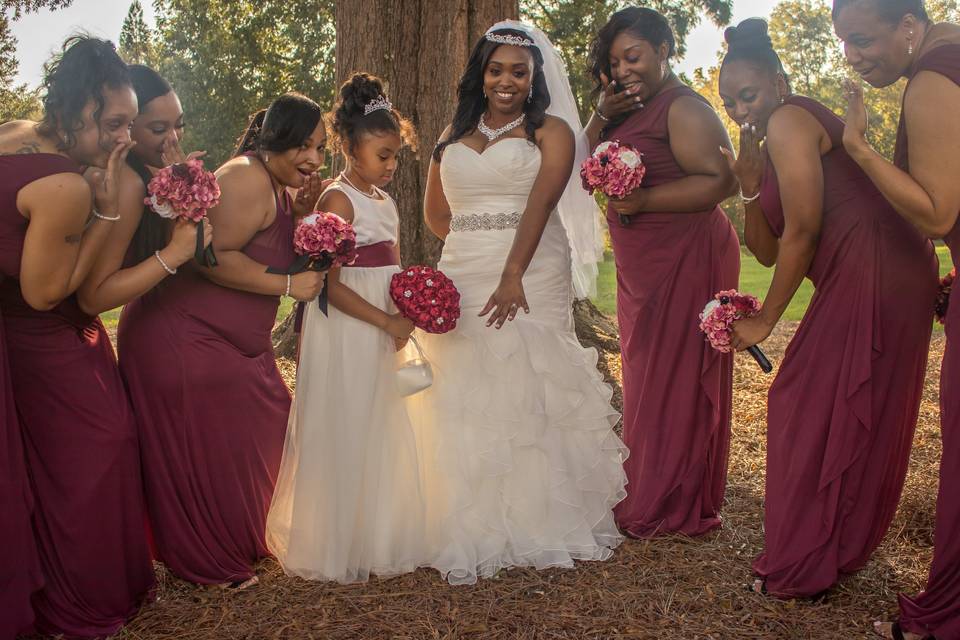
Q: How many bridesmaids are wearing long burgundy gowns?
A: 6